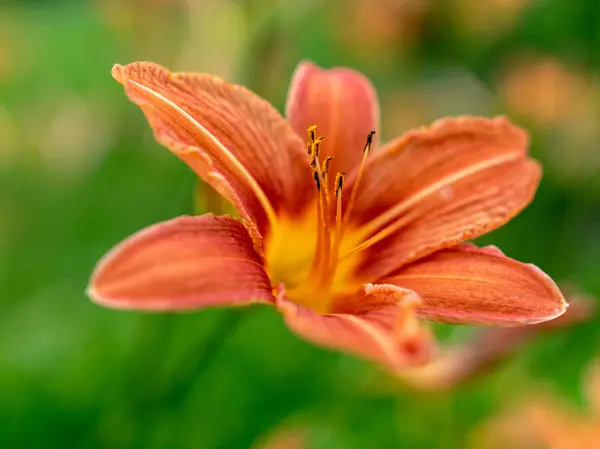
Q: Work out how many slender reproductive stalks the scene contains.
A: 6